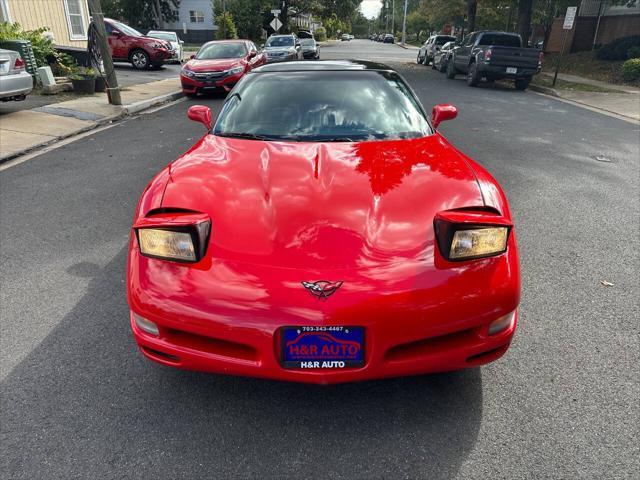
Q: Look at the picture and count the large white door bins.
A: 0